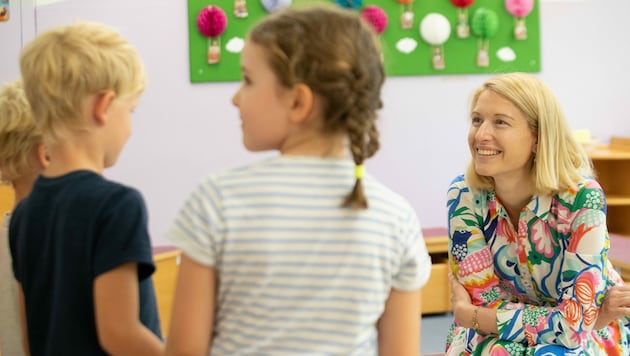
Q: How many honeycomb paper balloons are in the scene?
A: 9